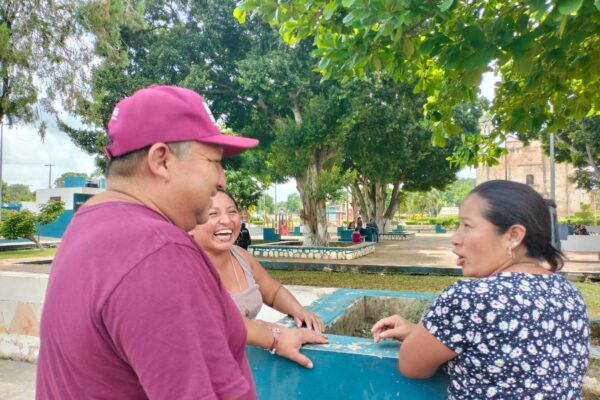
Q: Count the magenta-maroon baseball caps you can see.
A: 1